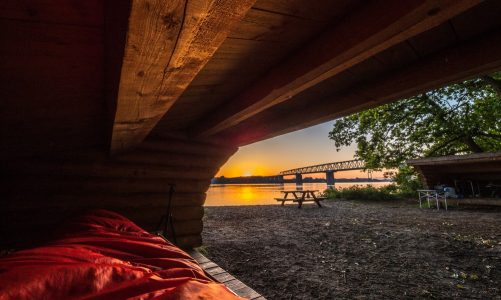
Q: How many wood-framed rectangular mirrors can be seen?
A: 0